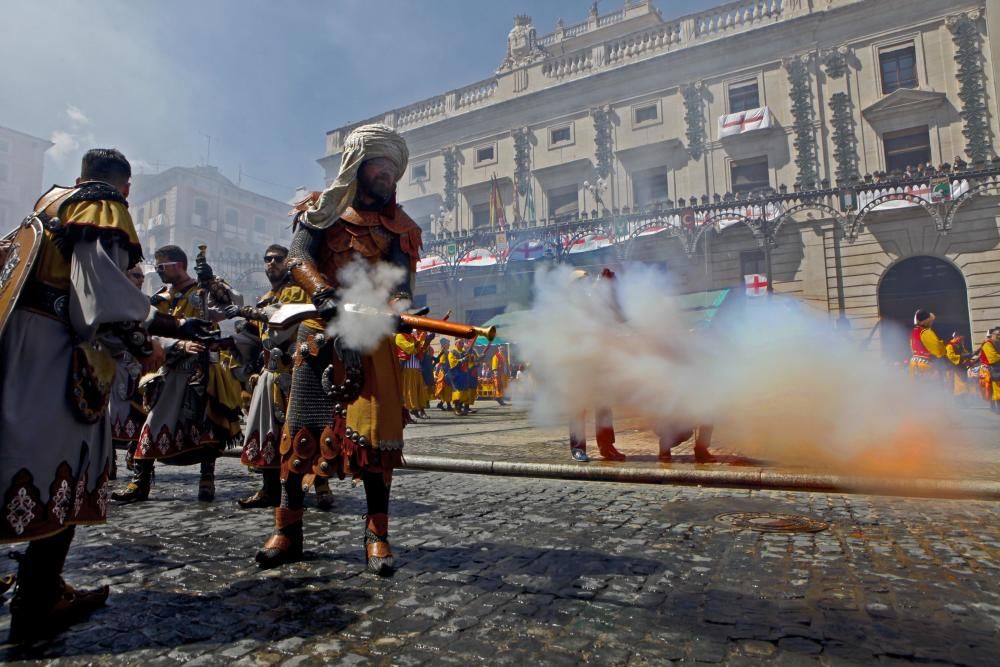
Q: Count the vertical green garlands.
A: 7